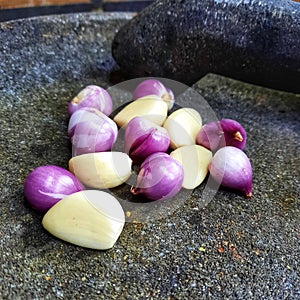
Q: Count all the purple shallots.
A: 8